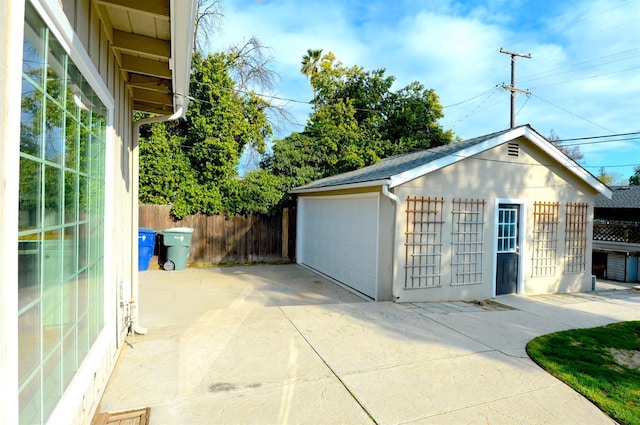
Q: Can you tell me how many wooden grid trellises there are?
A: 4